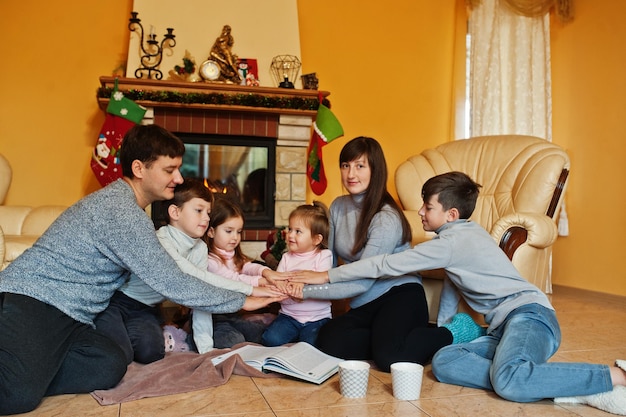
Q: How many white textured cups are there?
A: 2